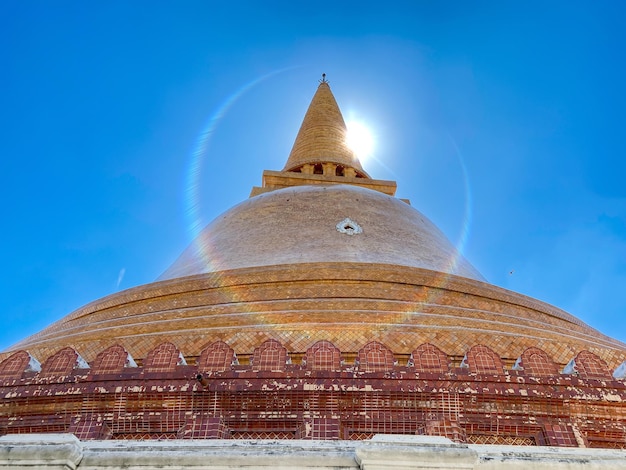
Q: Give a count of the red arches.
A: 12